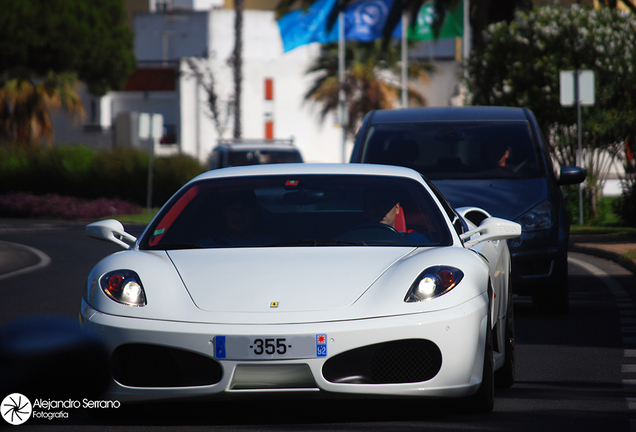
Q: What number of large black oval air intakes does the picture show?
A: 2